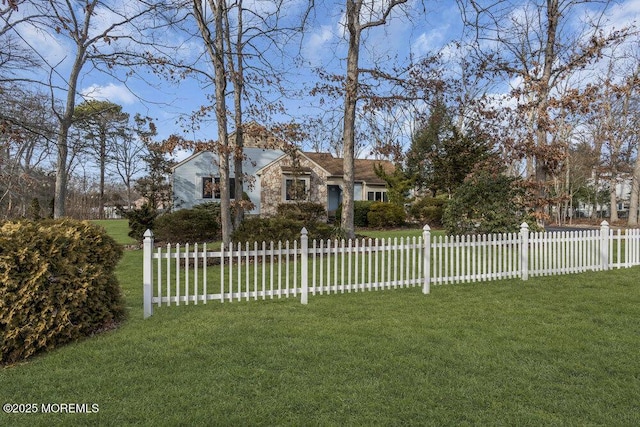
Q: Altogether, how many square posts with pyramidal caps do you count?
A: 5